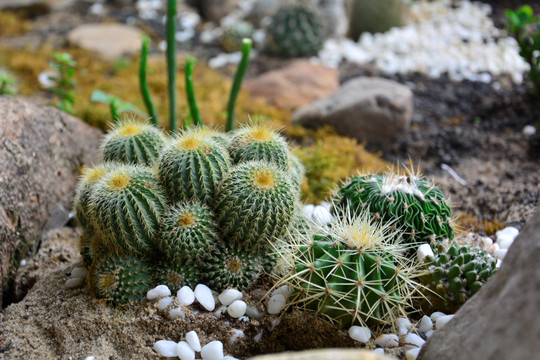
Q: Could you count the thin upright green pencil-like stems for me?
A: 4